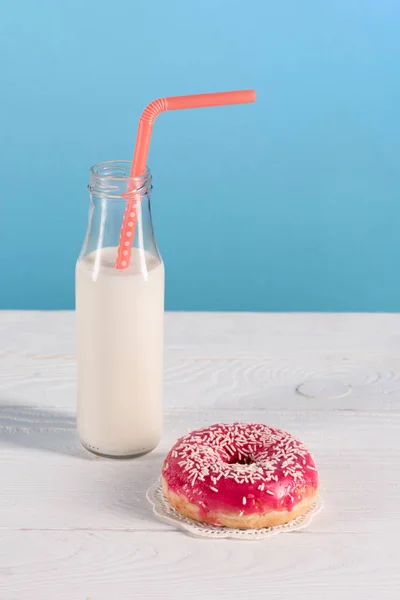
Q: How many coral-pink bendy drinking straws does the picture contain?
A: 1